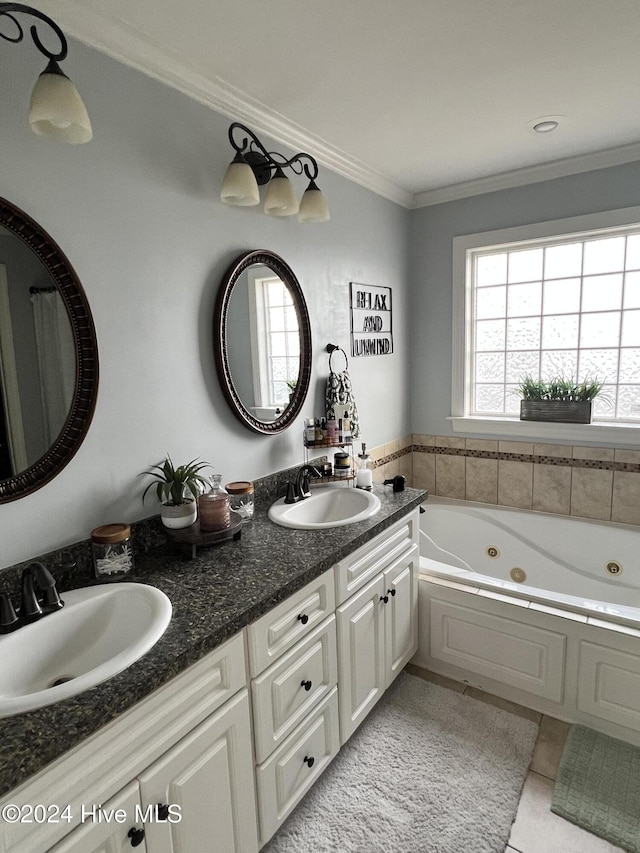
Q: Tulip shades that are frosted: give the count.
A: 4